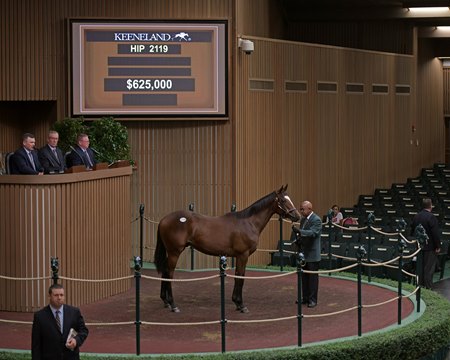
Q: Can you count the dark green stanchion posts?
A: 14